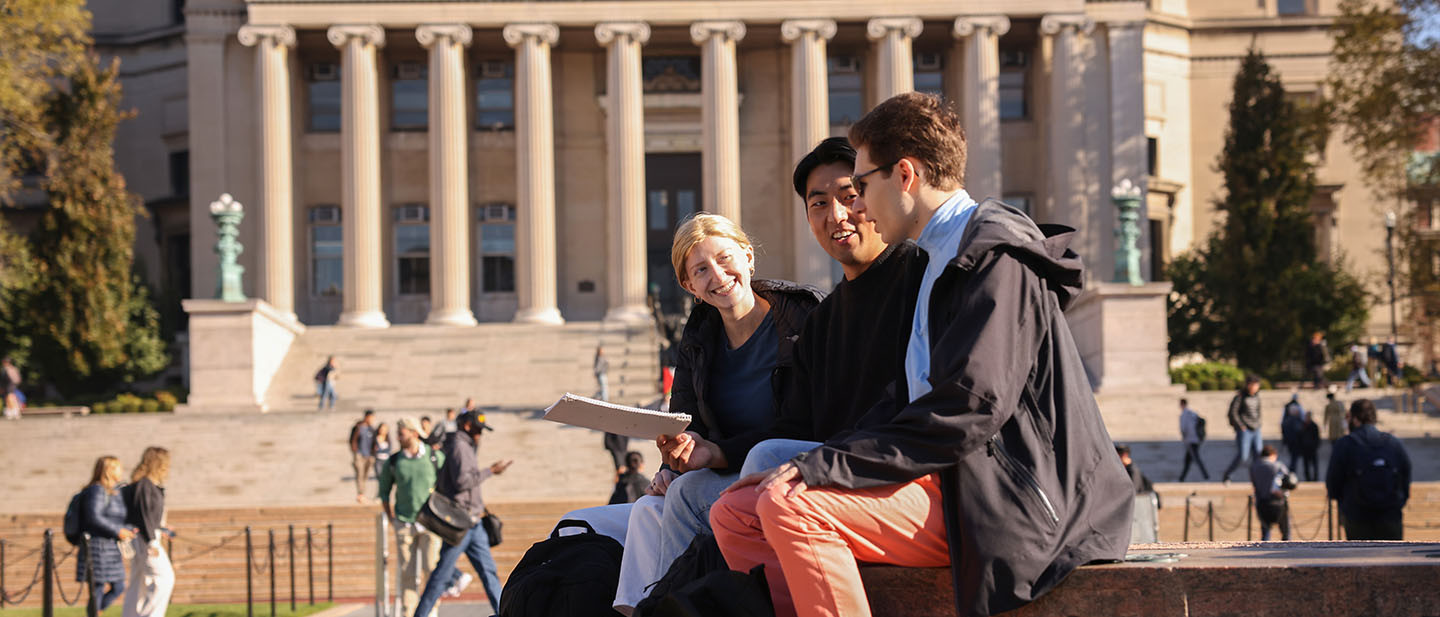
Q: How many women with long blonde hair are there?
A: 2